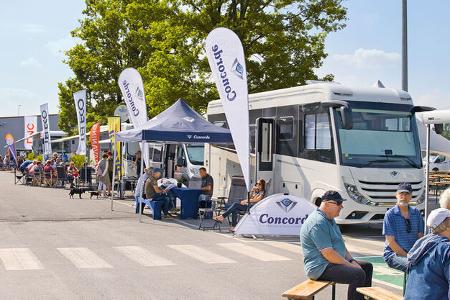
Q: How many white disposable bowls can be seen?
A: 0